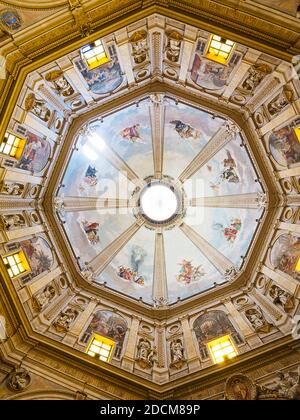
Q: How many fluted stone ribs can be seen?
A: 8